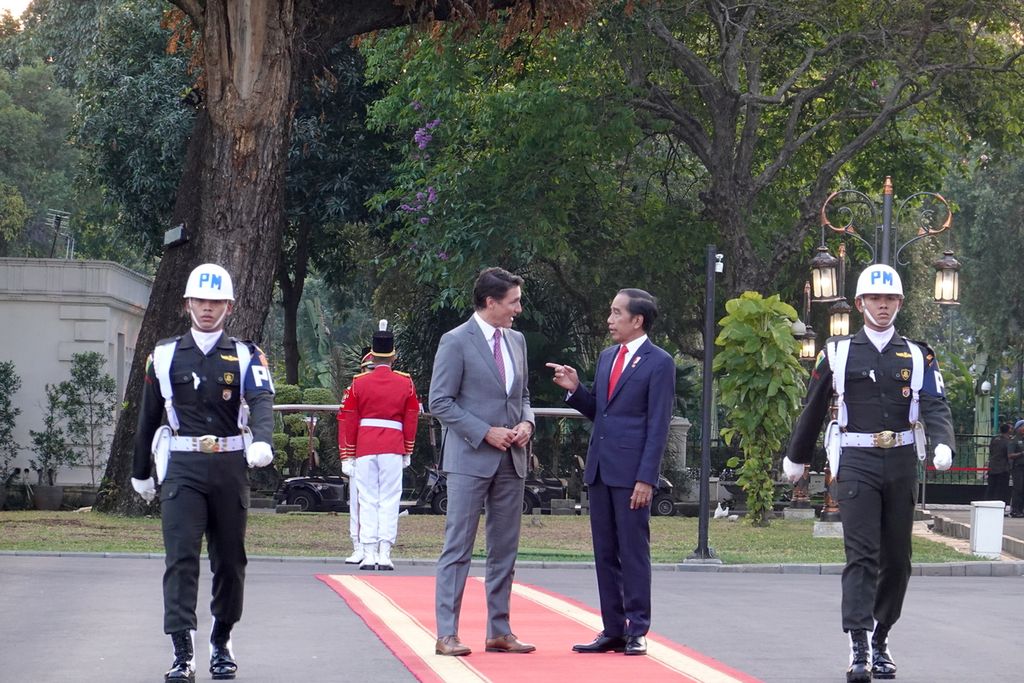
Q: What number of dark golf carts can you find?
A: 2